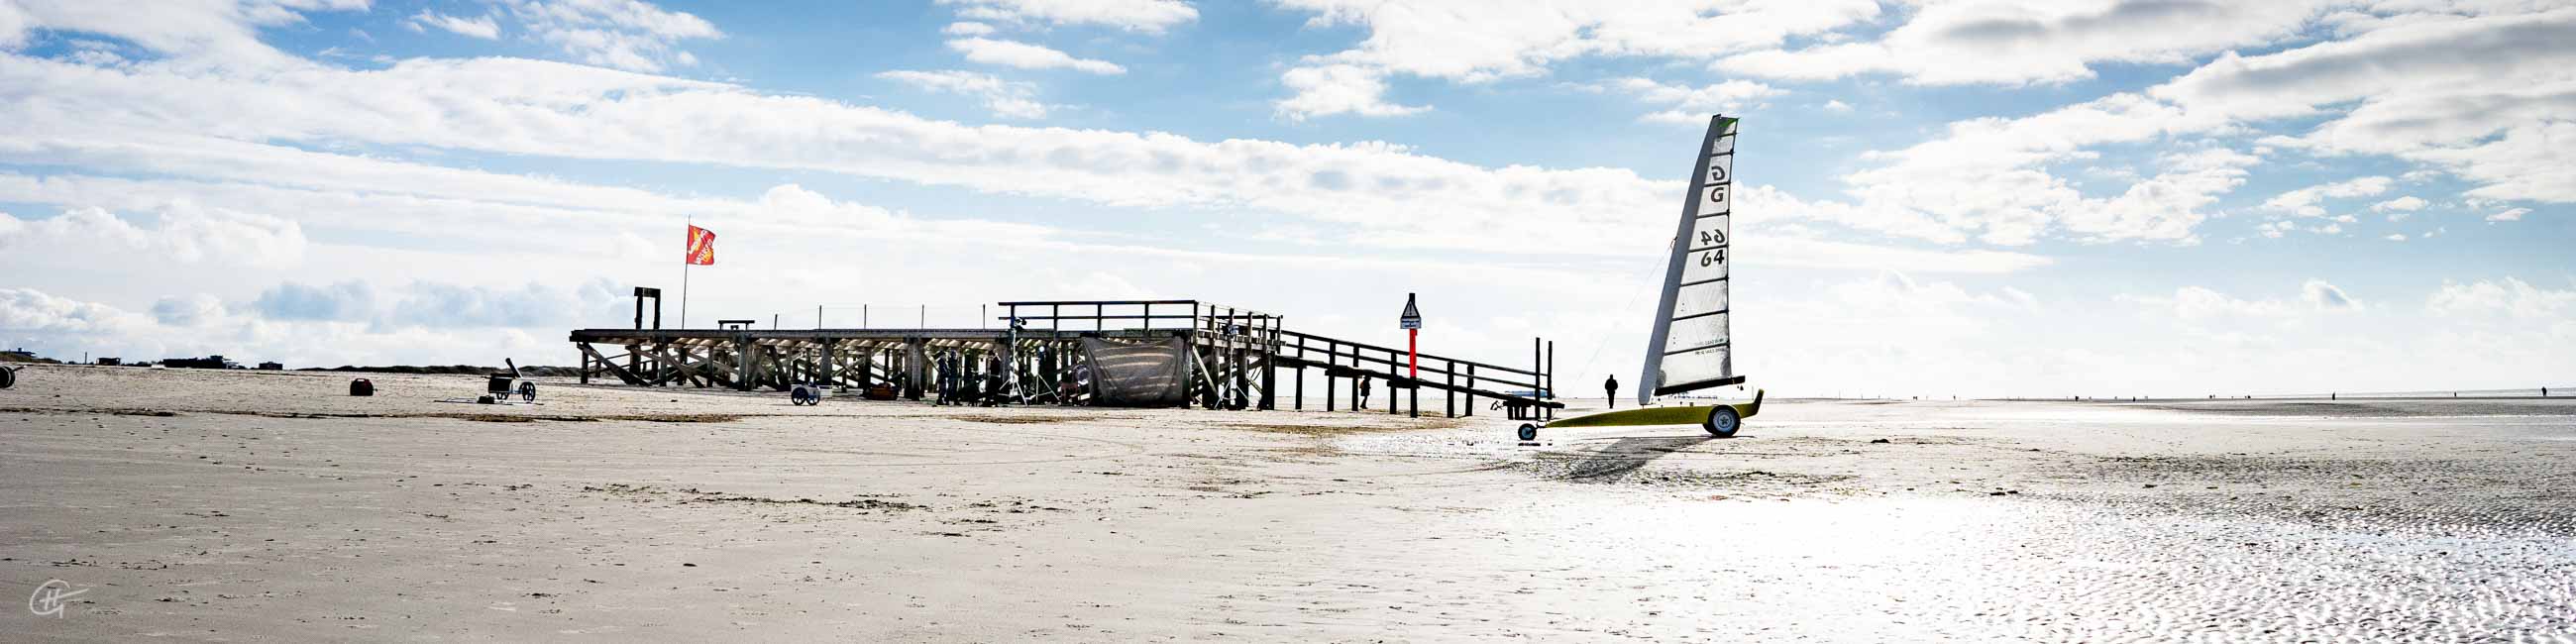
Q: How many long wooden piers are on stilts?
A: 1